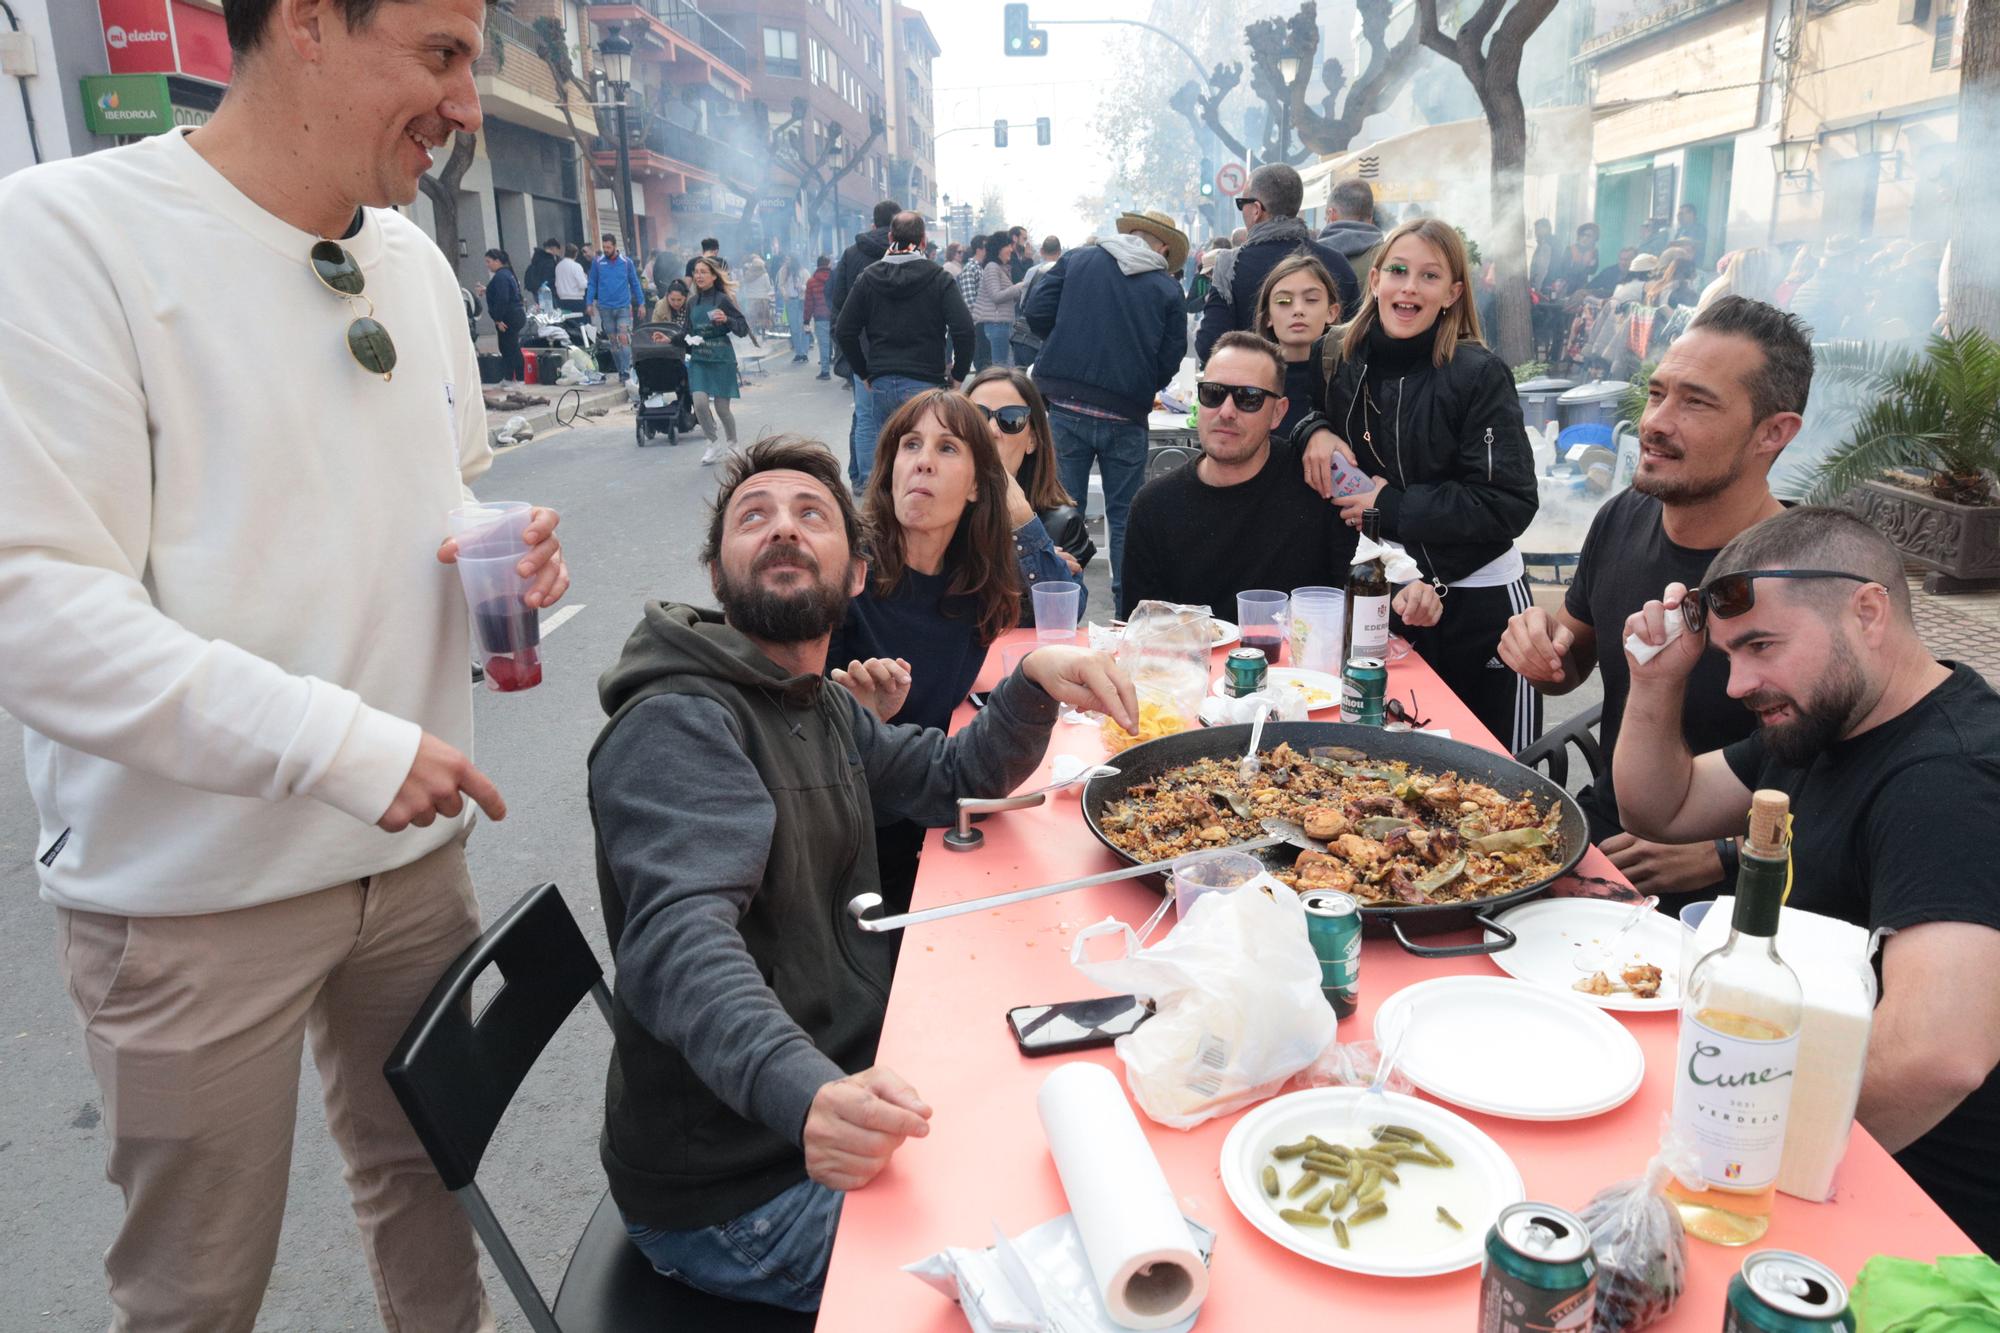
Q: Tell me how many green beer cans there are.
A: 5